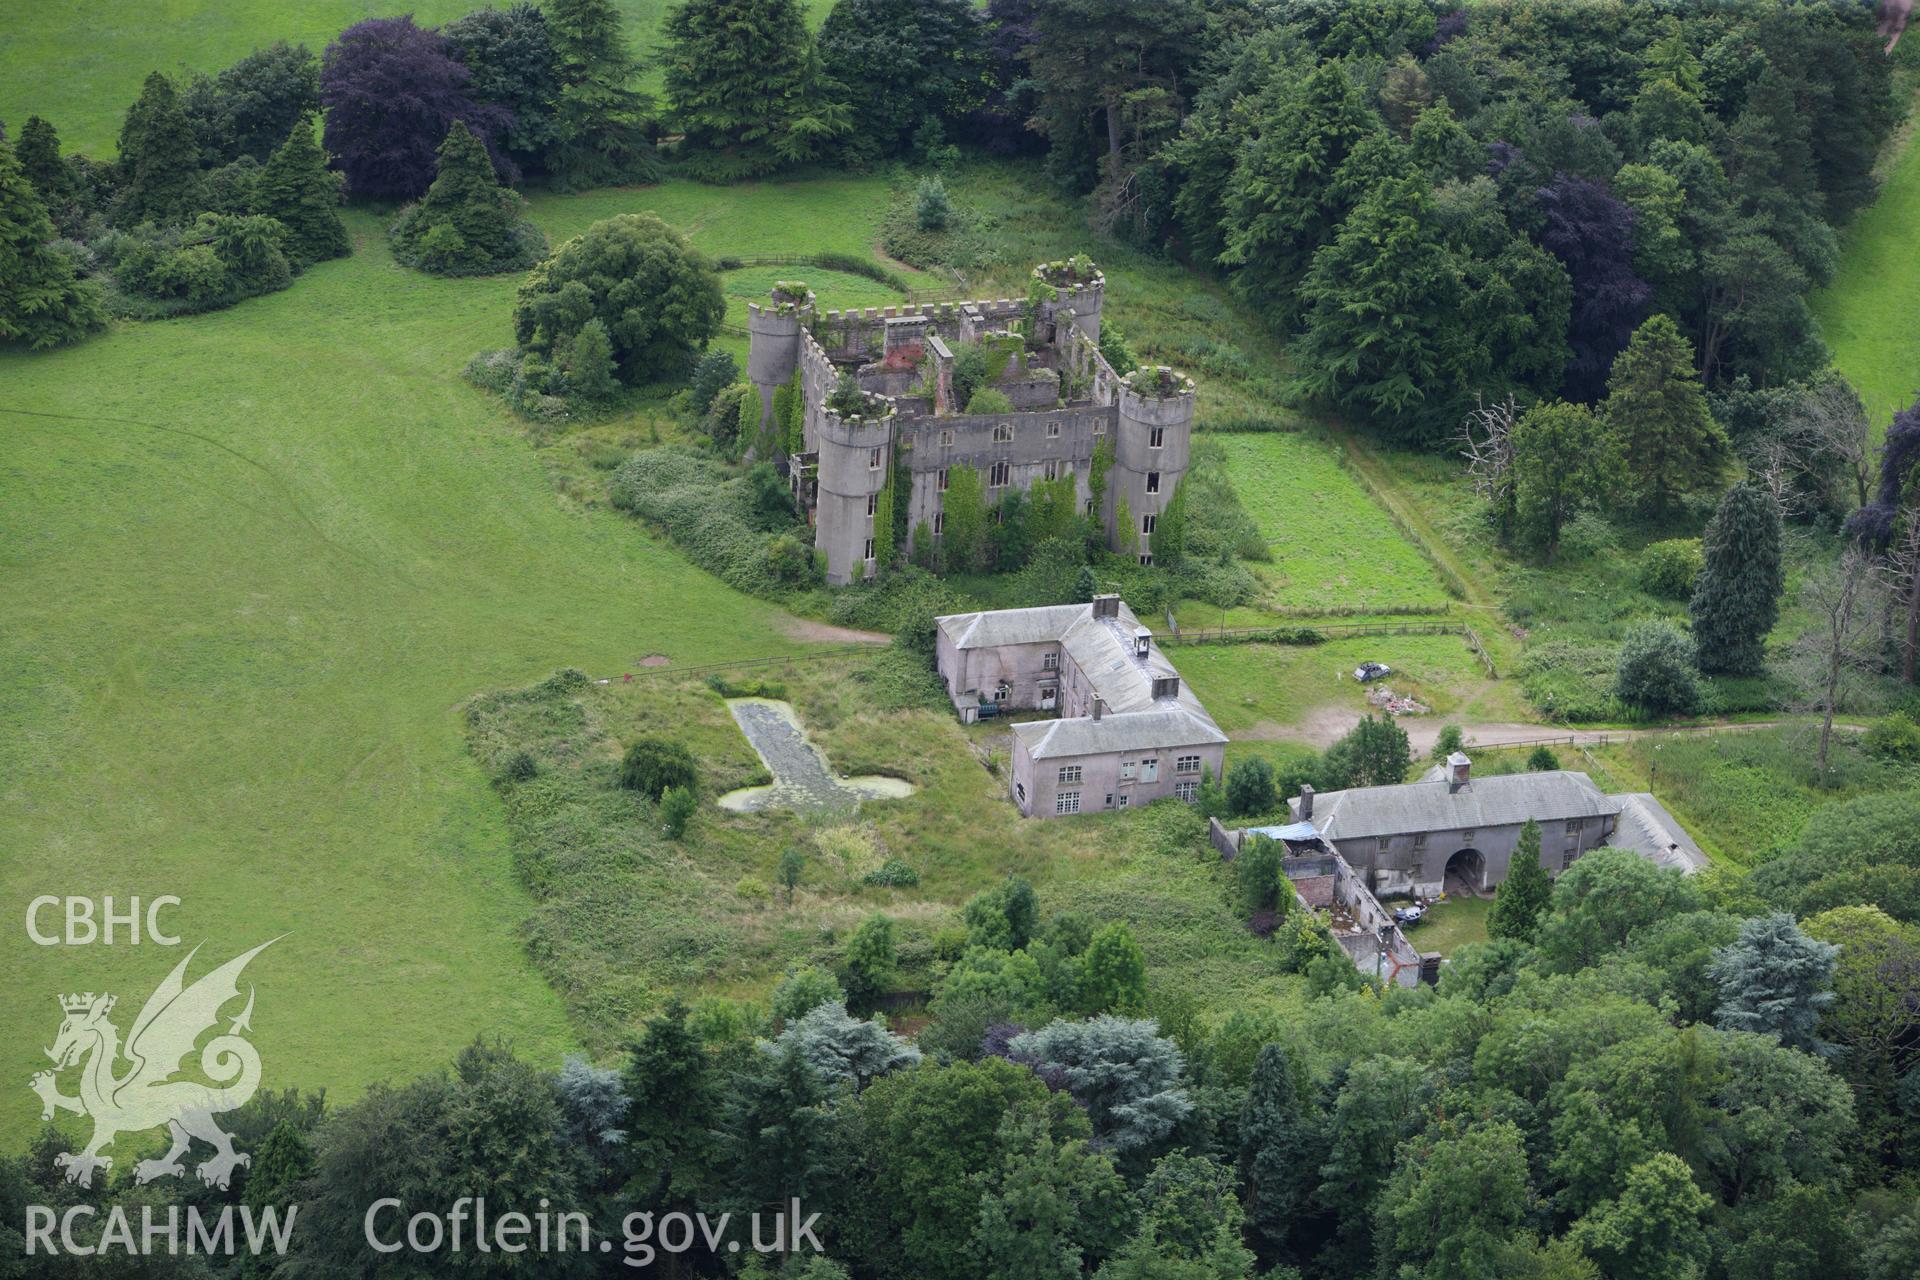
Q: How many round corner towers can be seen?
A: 4